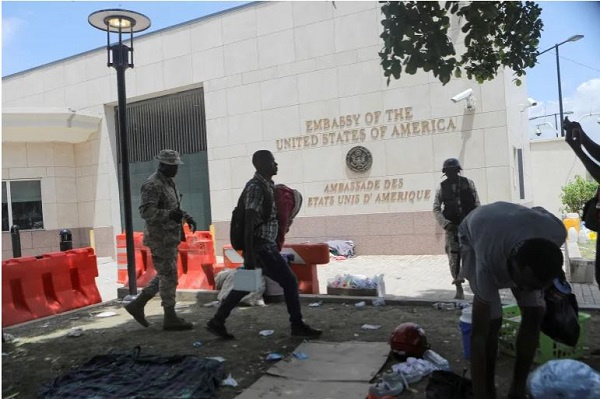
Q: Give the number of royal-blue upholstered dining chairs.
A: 0